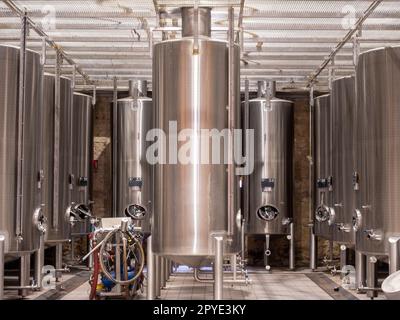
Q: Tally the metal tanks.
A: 9